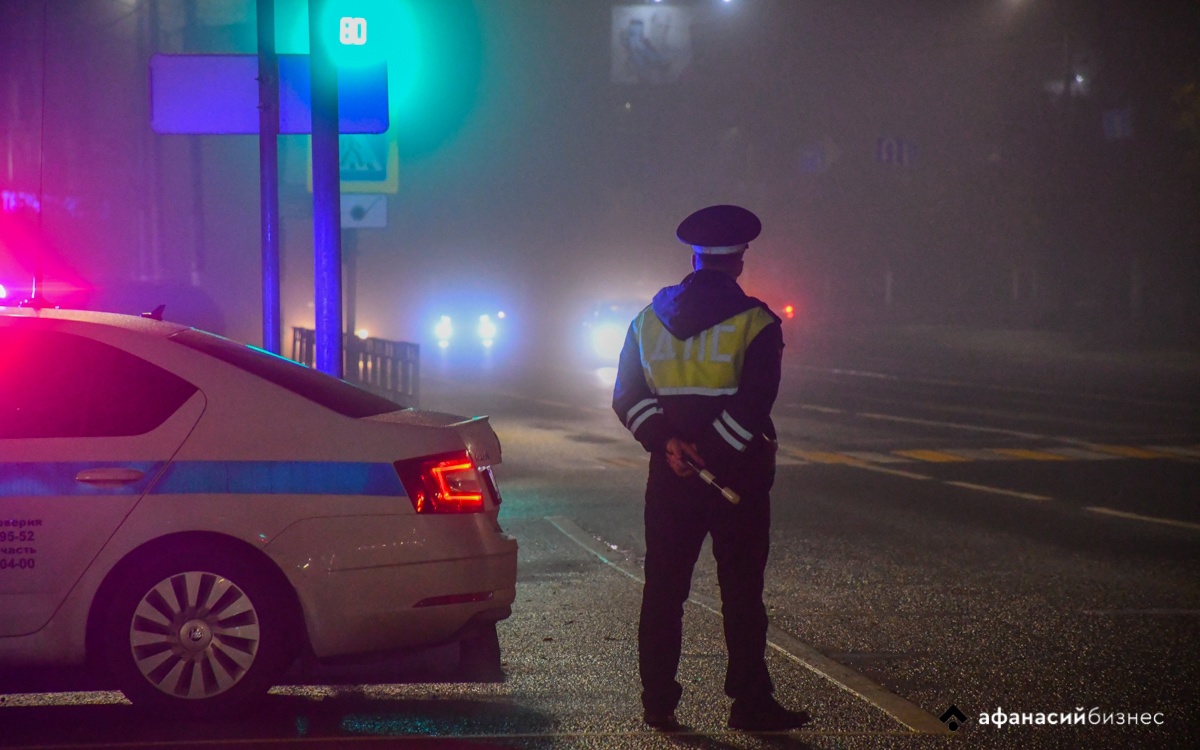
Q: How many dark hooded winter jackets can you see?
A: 1